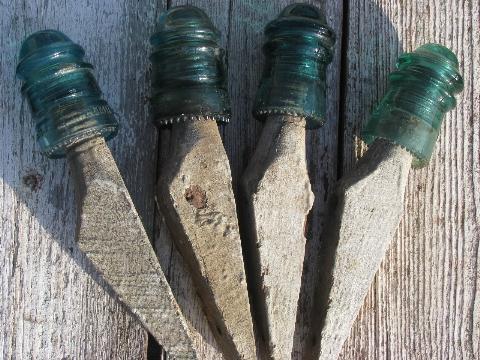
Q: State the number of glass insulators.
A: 4